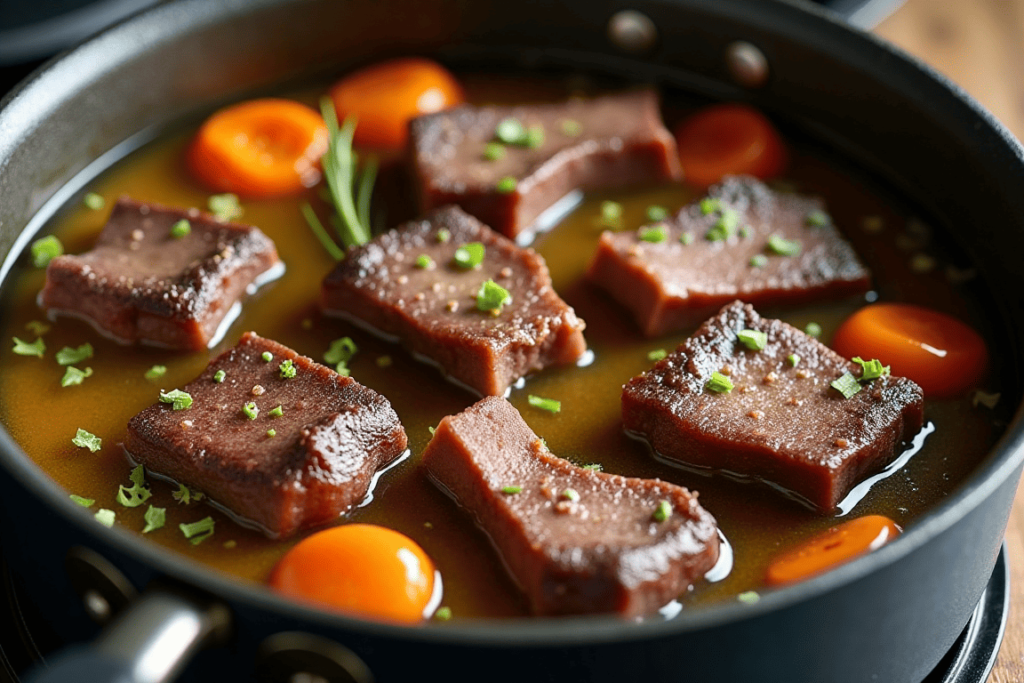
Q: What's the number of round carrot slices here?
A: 6